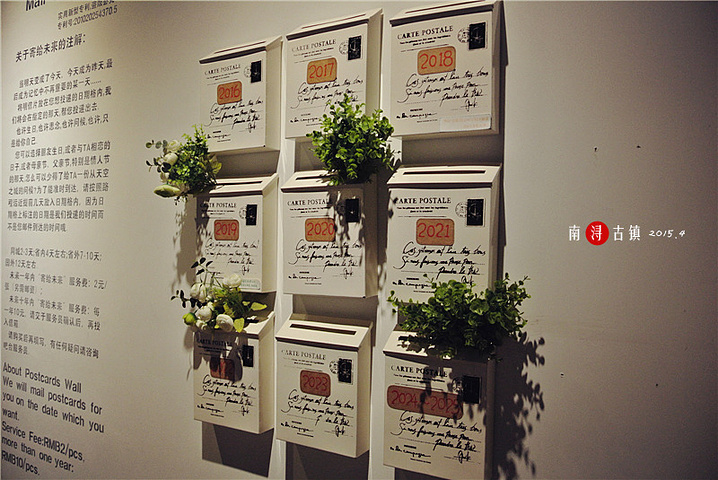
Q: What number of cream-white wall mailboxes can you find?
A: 9